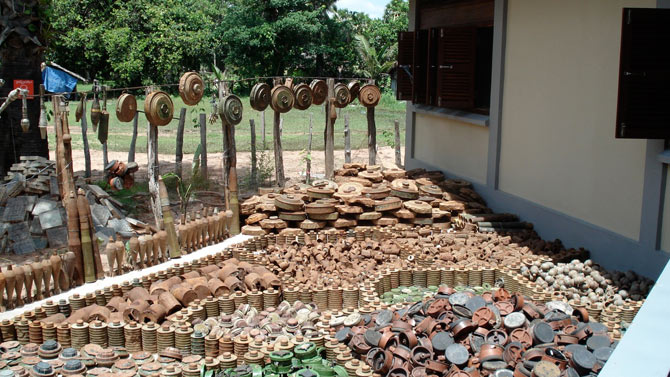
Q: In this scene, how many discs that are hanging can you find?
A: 11